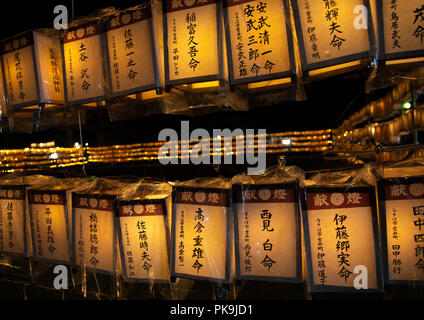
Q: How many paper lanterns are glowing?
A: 15